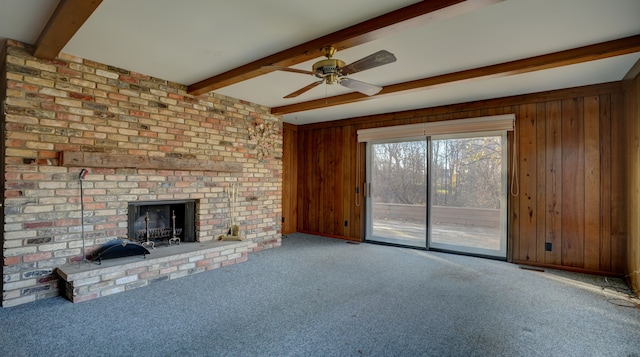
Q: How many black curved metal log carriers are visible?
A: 1